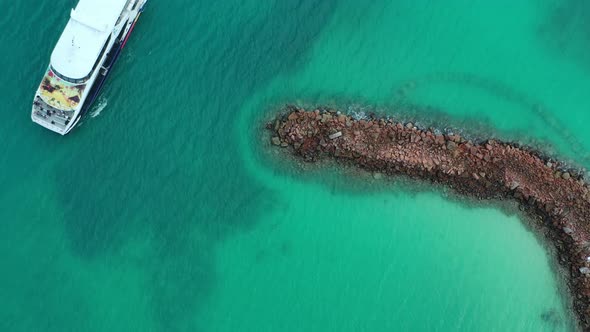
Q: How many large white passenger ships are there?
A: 1